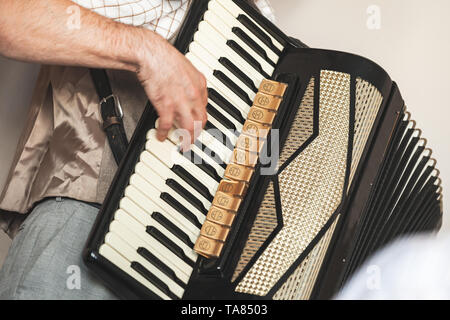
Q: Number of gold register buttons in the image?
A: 12